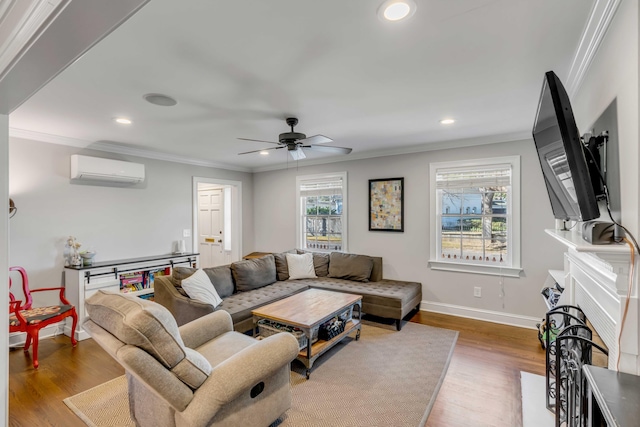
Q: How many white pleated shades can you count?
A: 2